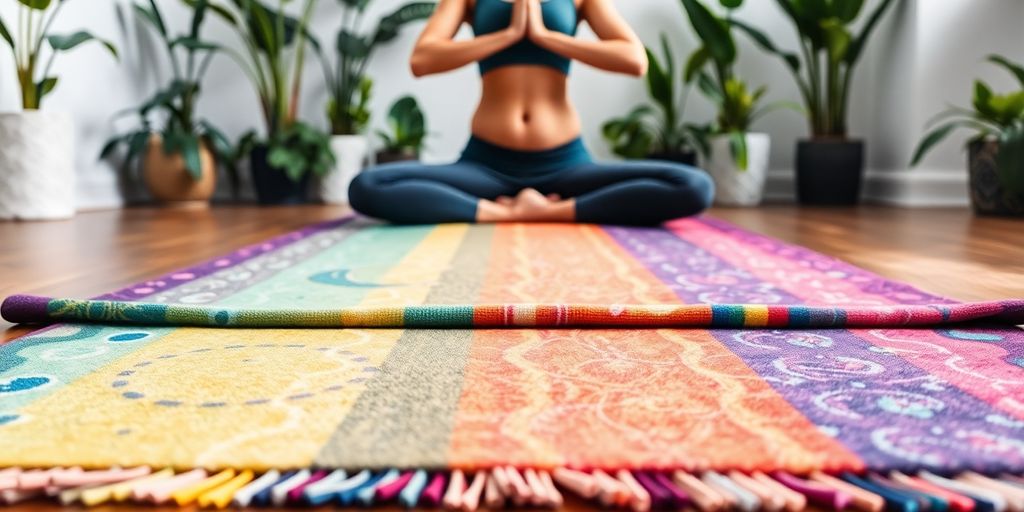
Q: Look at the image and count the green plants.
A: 9